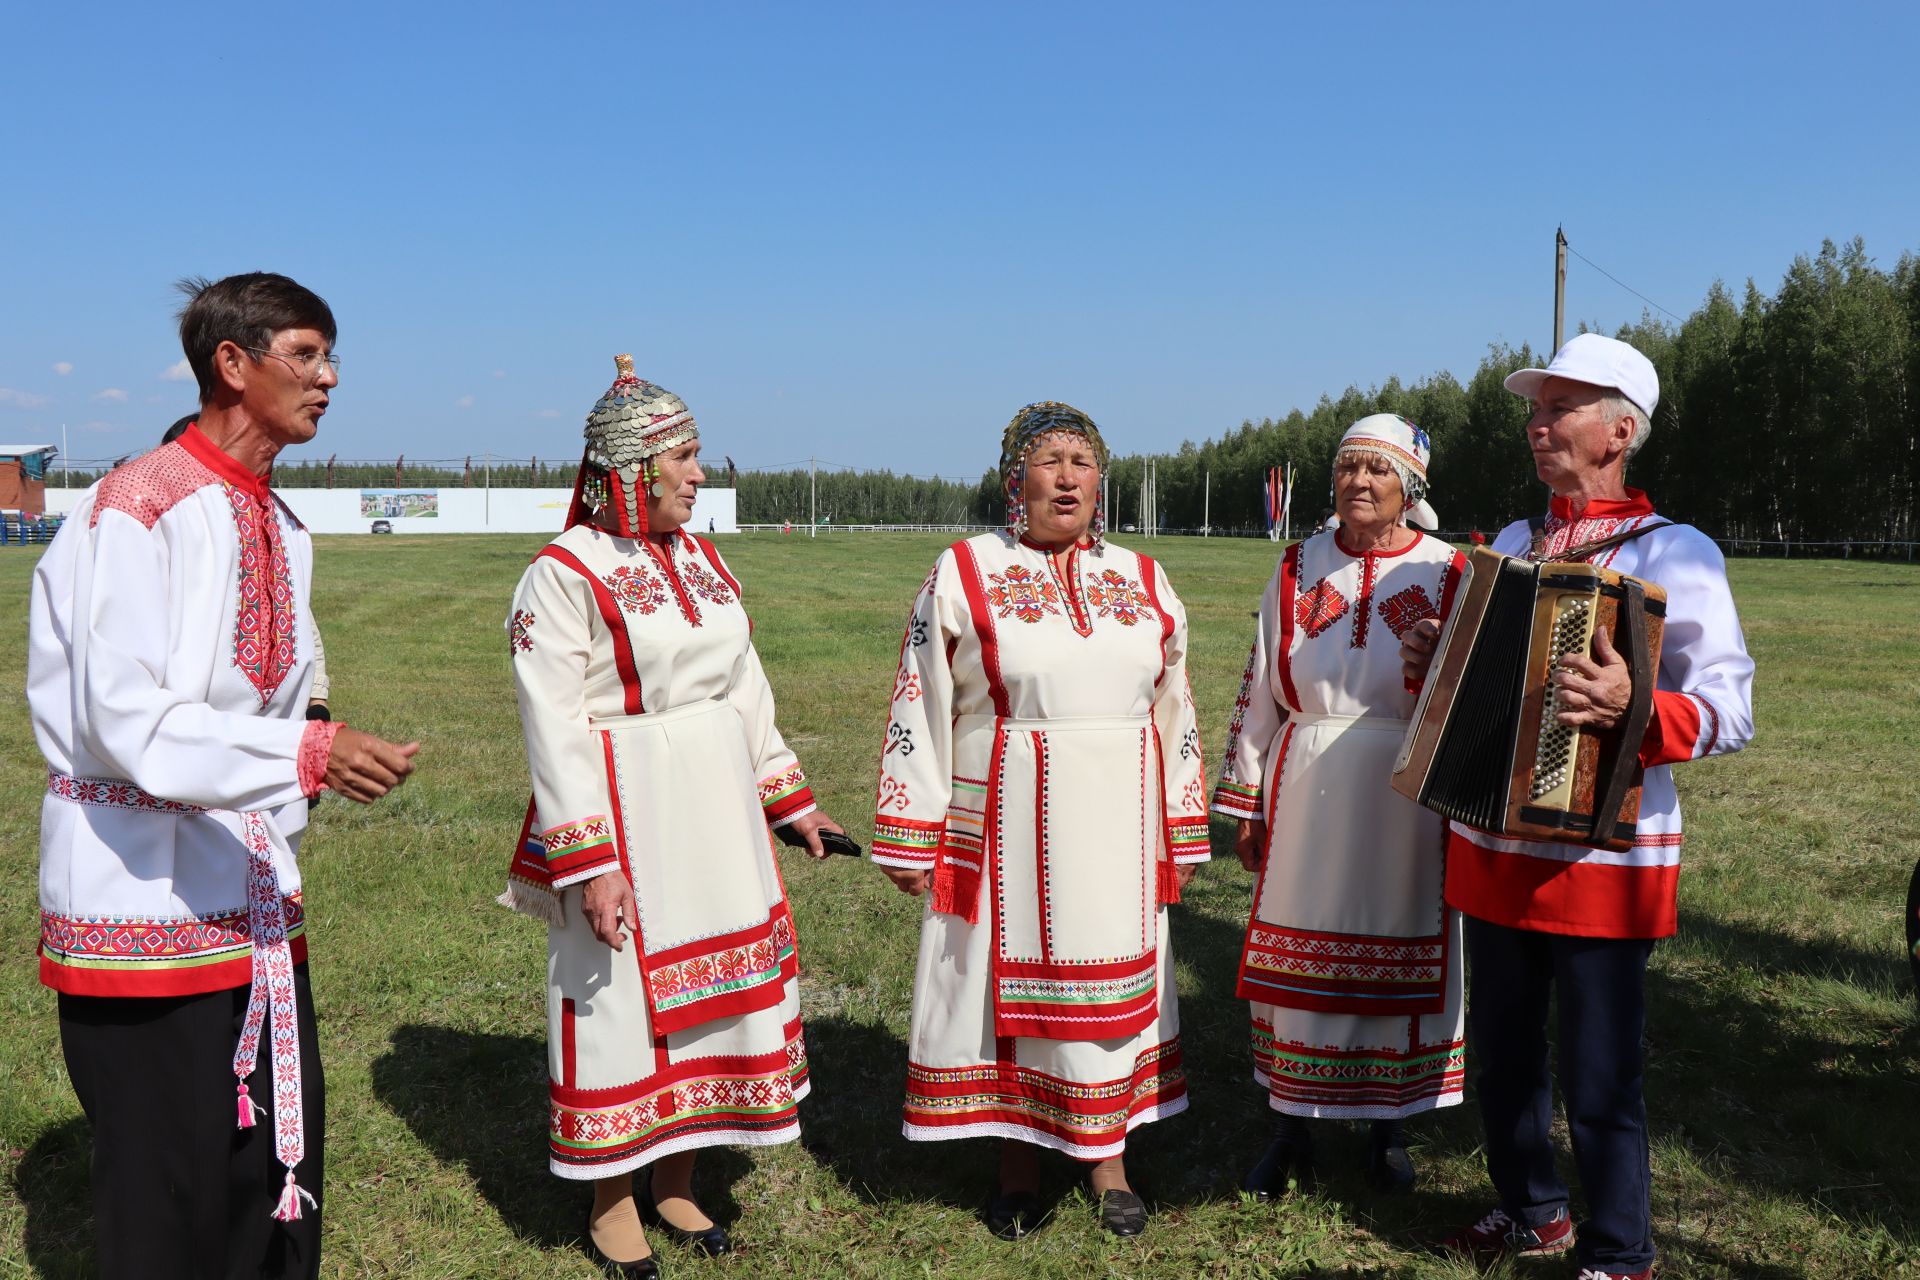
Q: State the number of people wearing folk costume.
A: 5